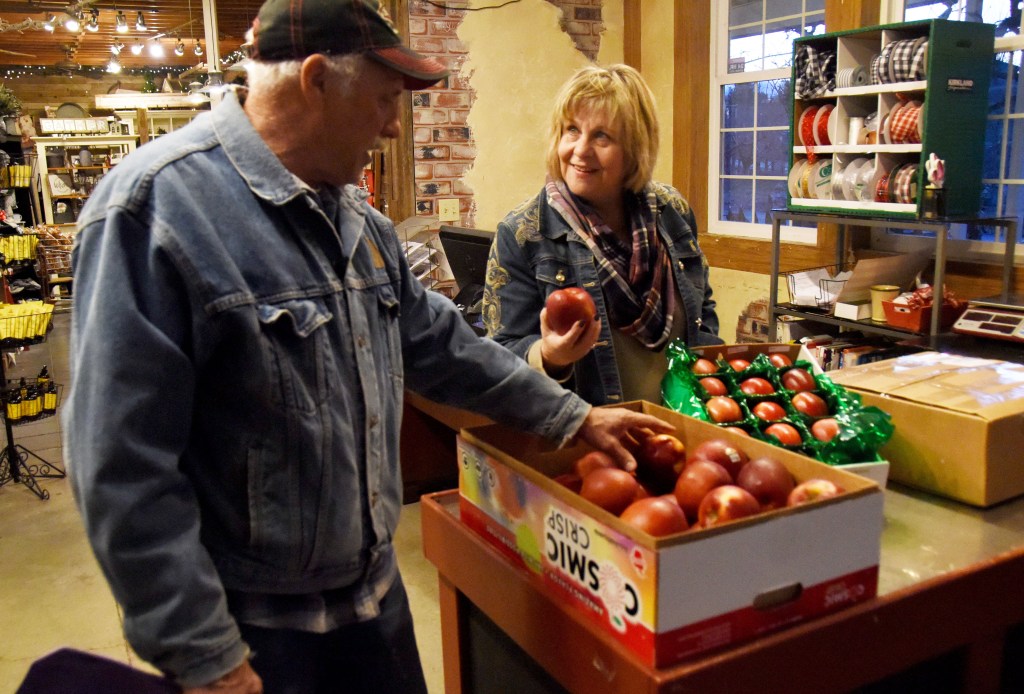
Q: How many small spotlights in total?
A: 11